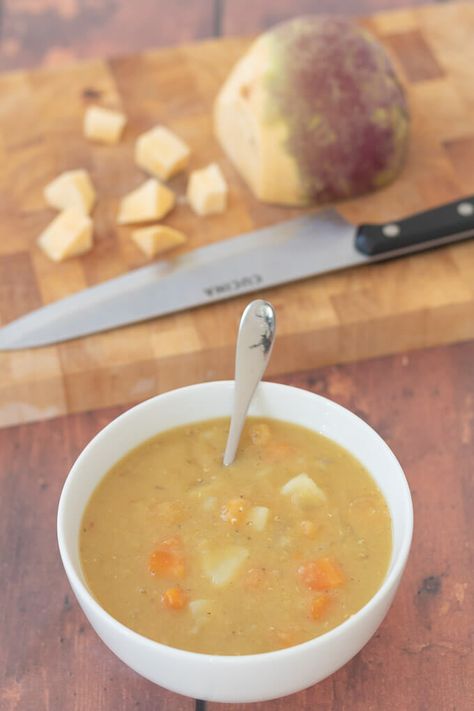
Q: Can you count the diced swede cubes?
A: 7